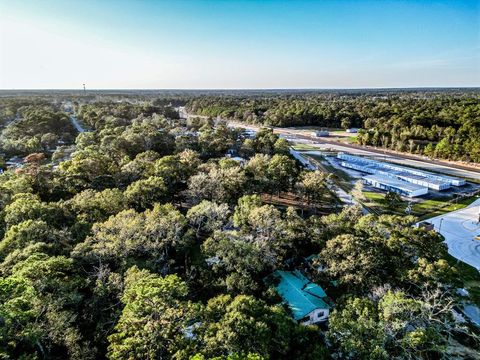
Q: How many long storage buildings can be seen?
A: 3